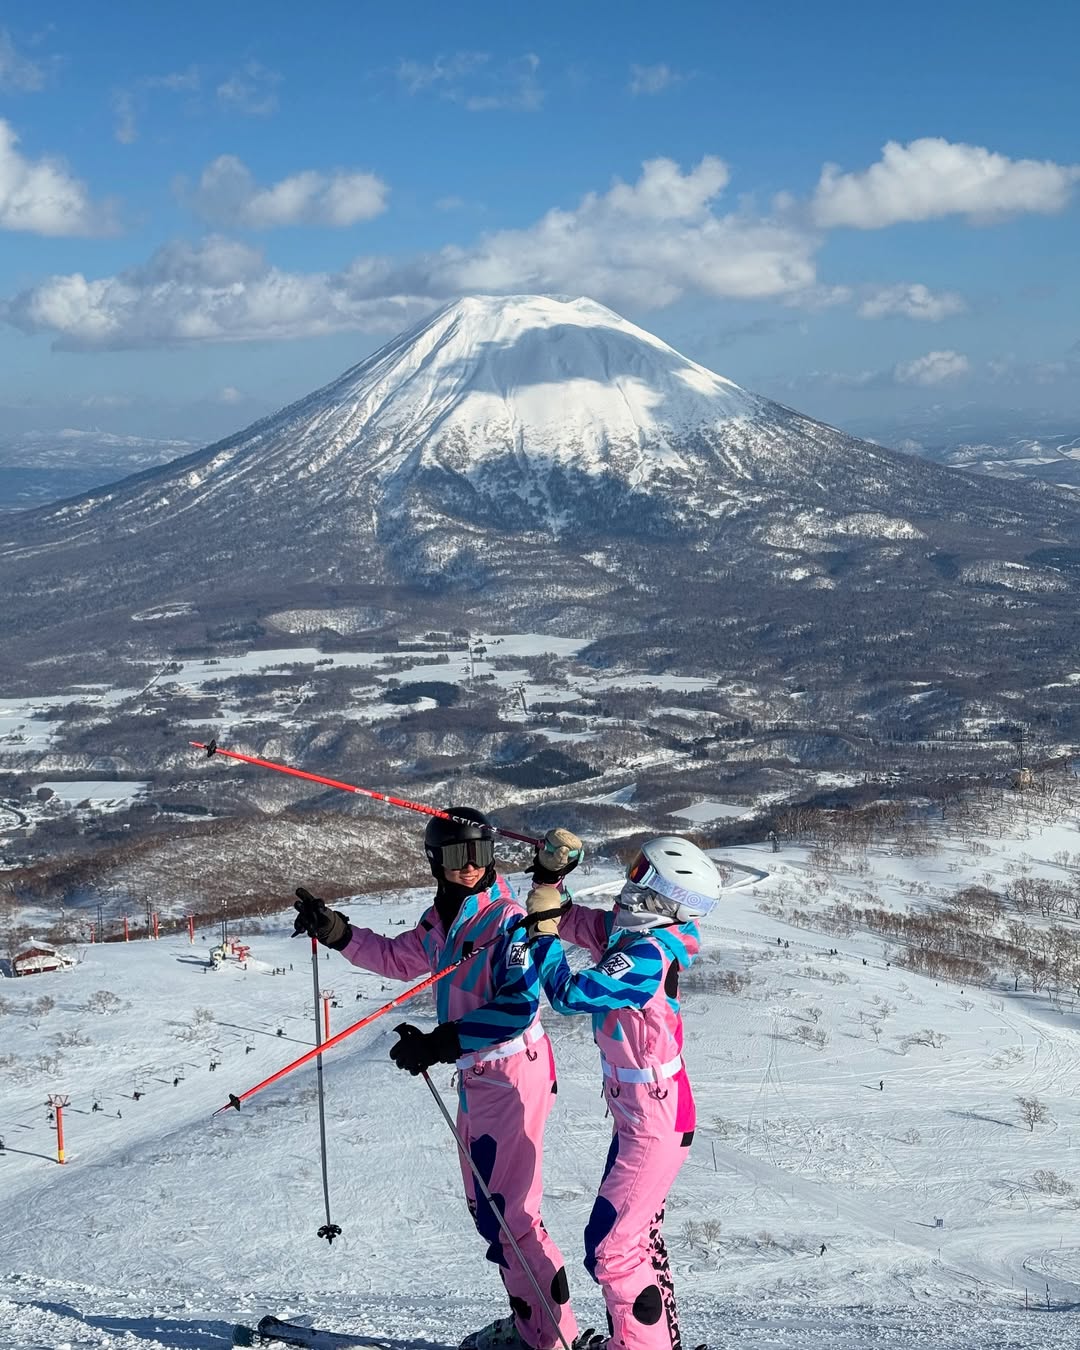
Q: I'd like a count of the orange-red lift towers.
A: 6